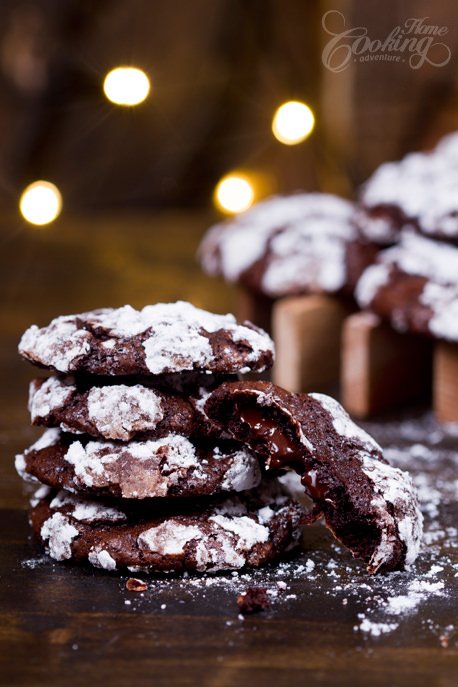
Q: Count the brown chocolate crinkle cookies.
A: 8